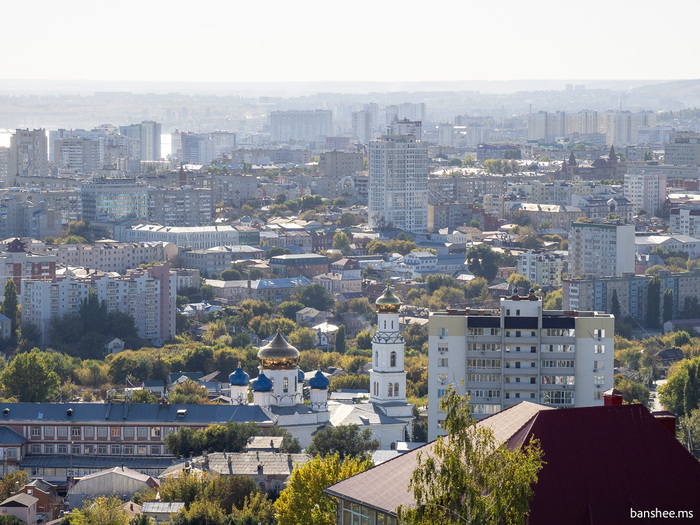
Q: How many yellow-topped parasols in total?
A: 0